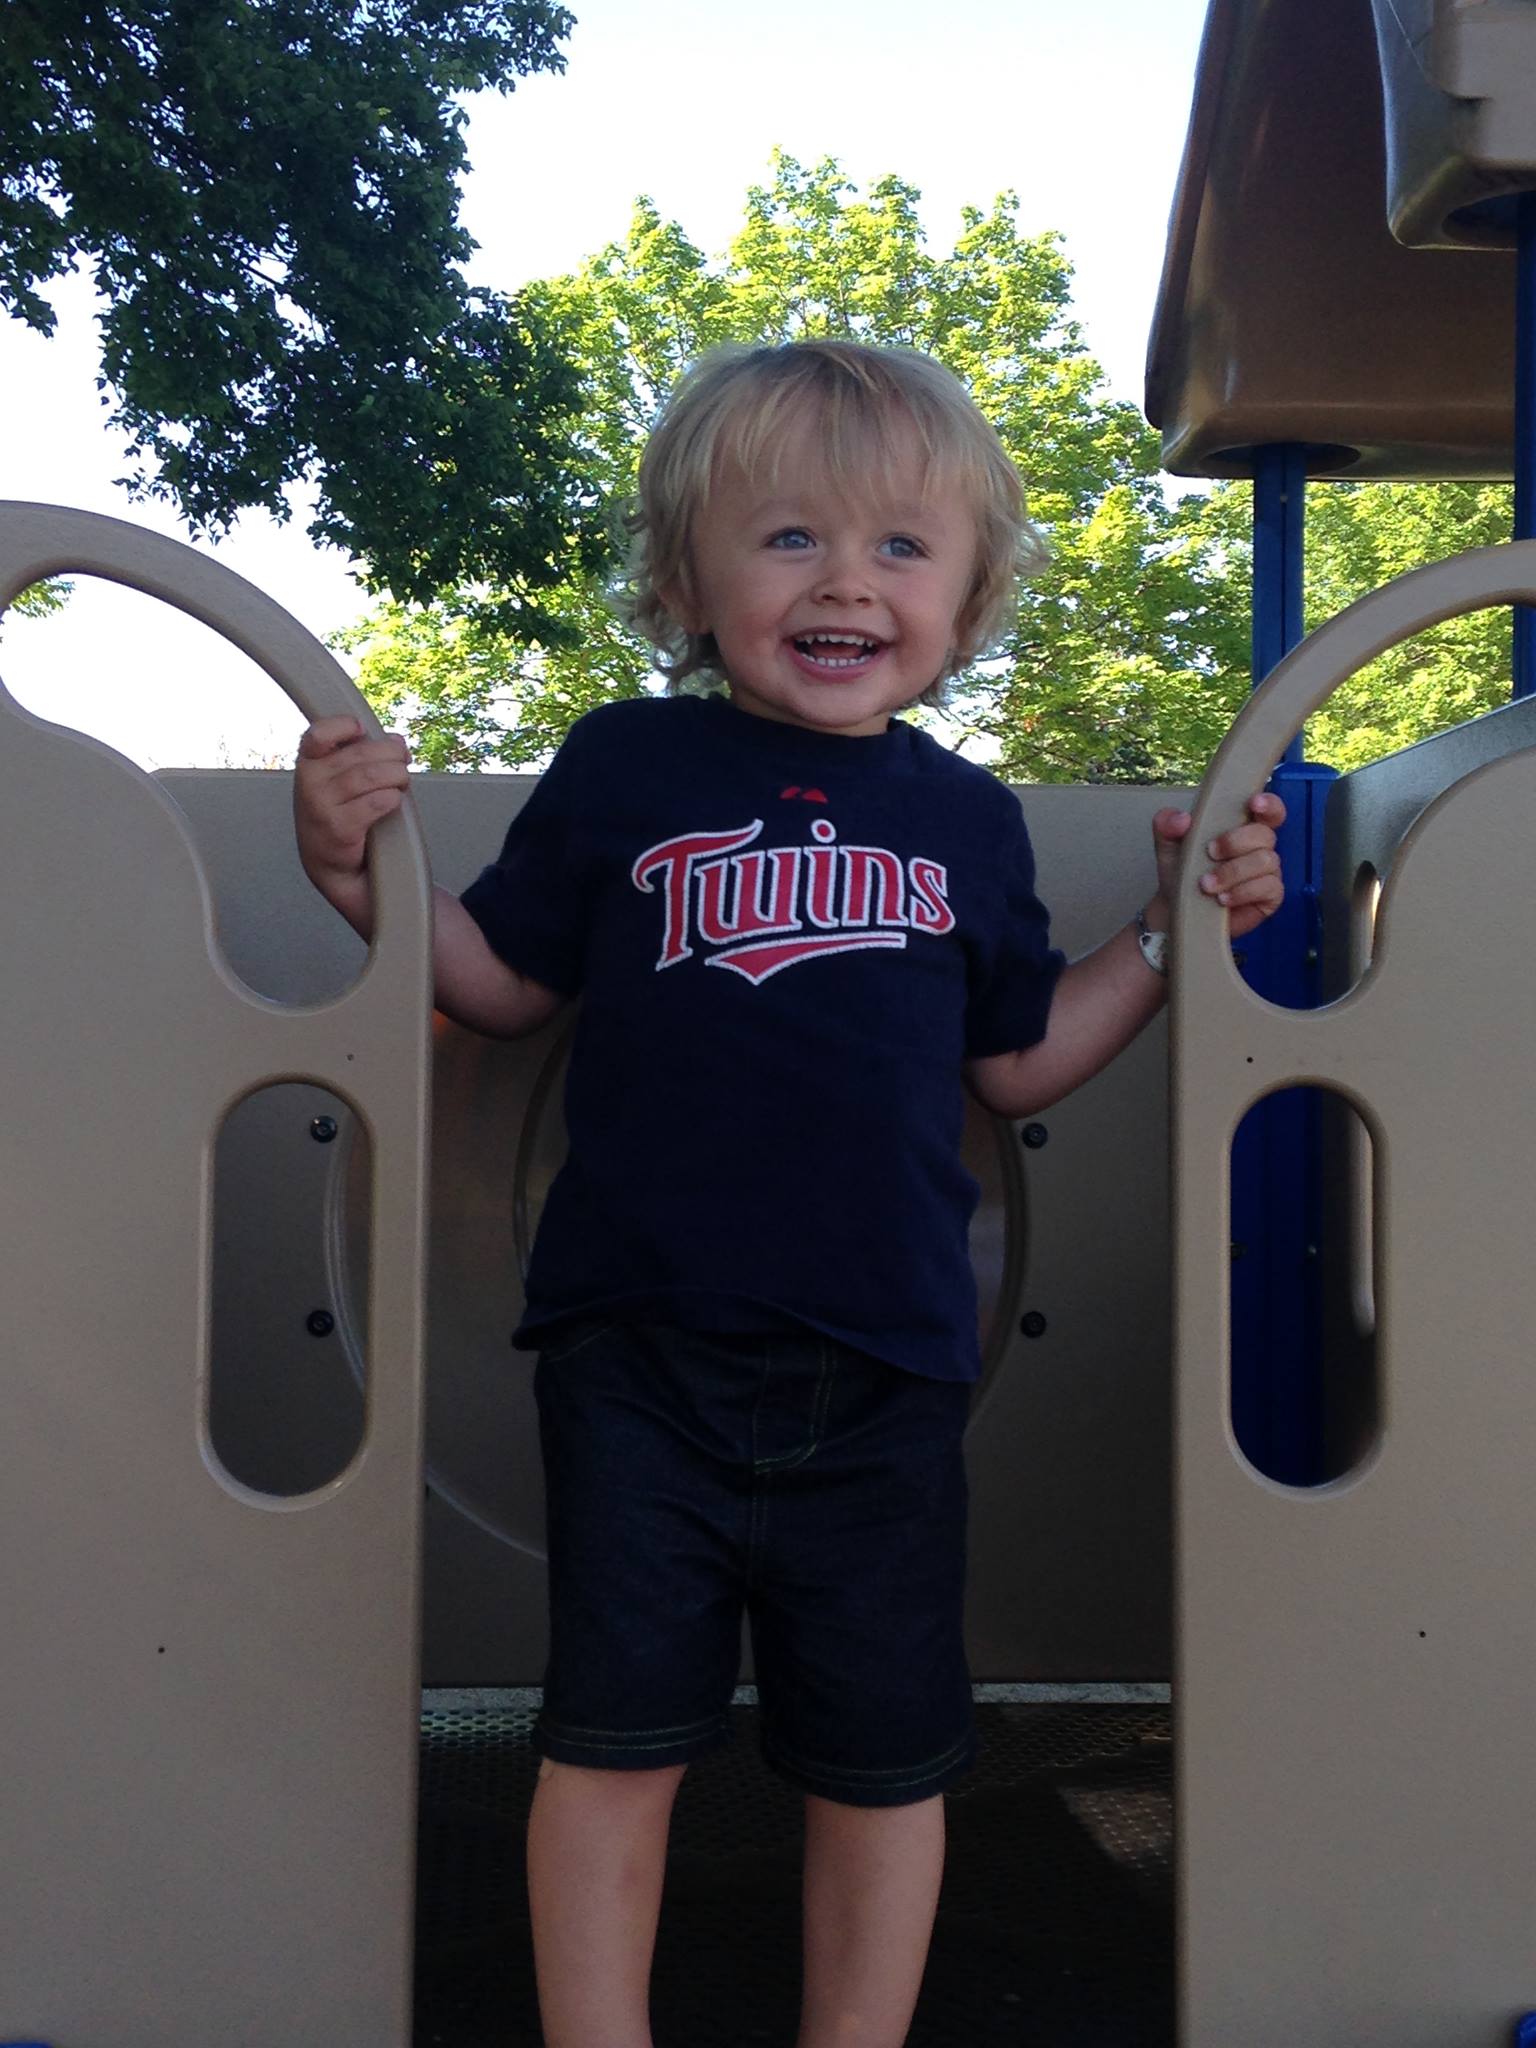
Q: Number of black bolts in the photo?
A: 4